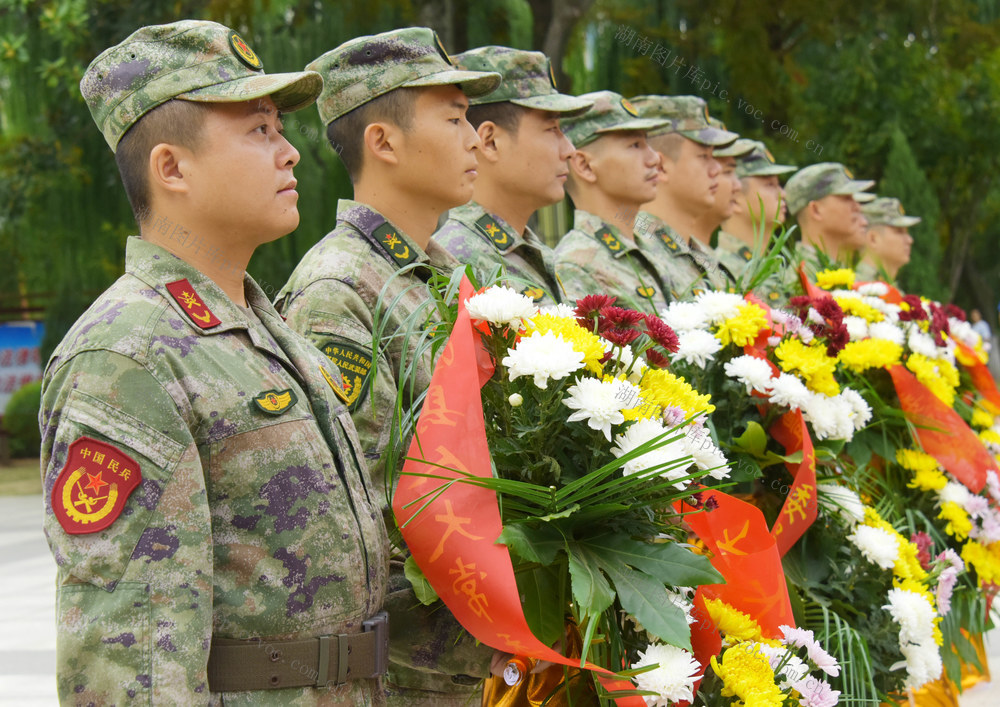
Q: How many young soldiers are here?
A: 10